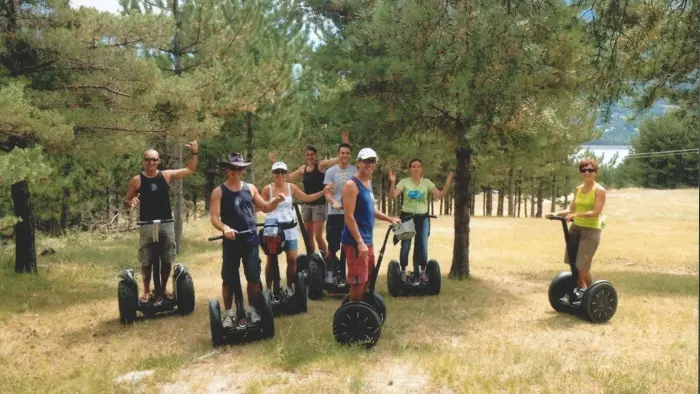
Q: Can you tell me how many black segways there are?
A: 8